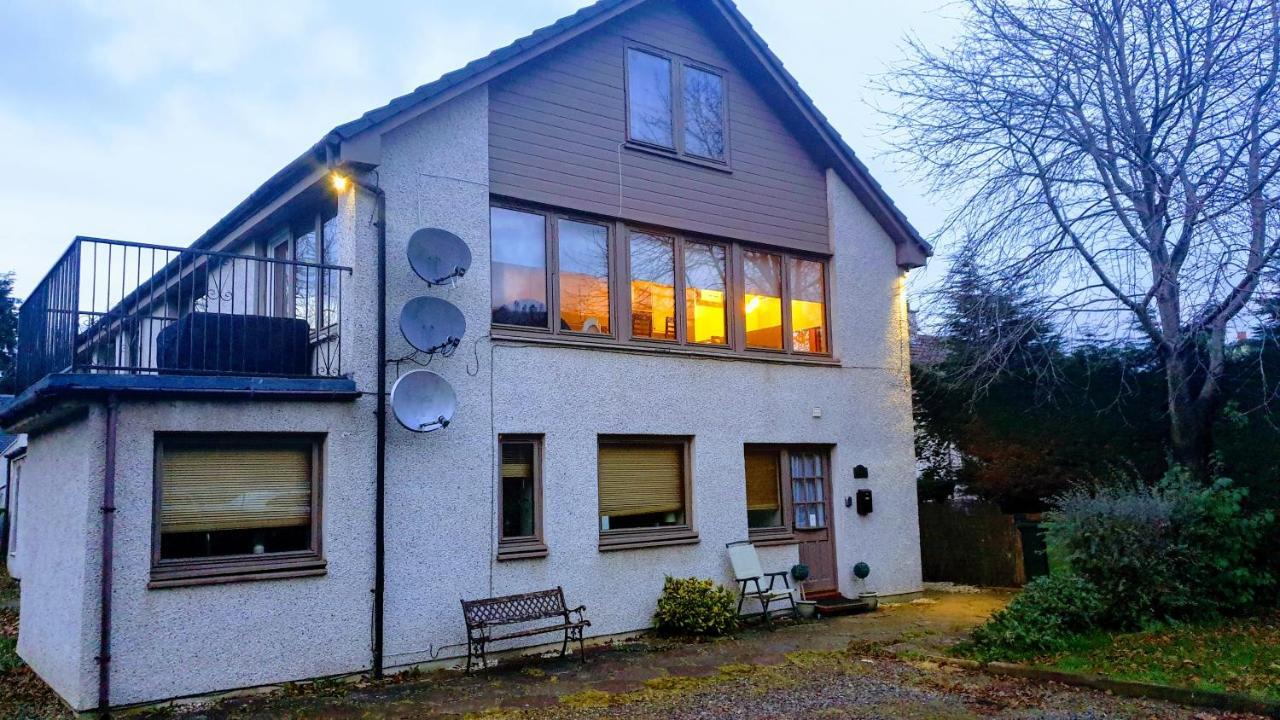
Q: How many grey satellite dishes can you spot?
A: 3